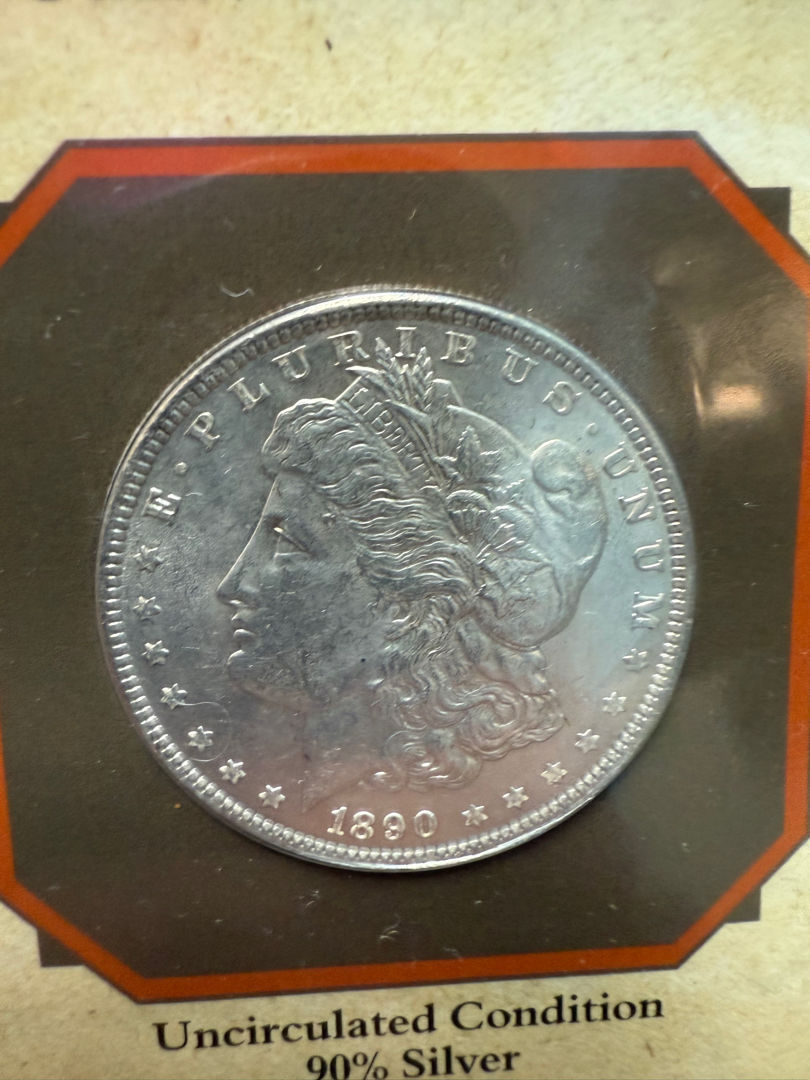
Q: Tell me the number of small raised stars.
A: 13